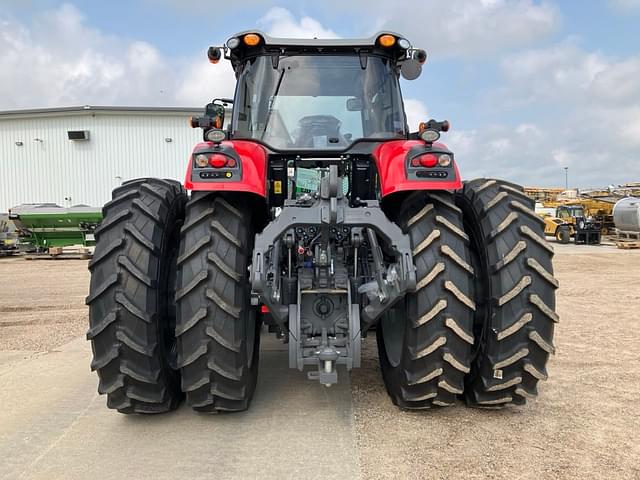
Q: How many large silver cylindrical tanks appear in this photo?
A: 1